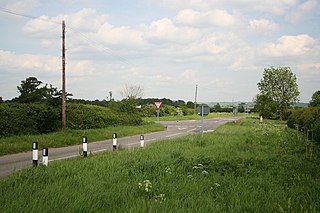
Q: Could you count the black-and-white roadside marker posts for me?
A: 5